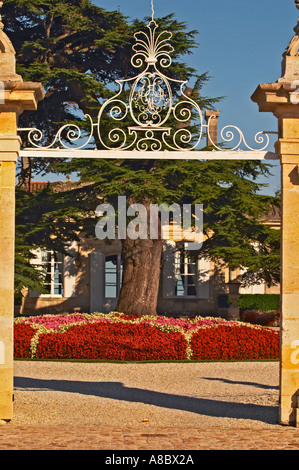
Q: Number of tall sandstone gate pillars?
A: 2